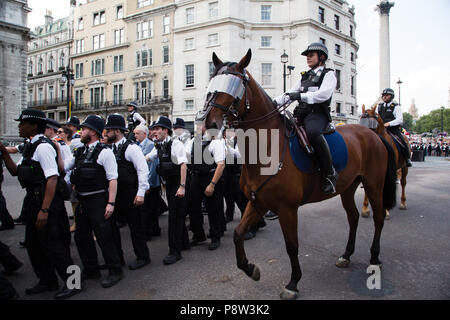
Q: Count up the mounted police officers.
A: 3